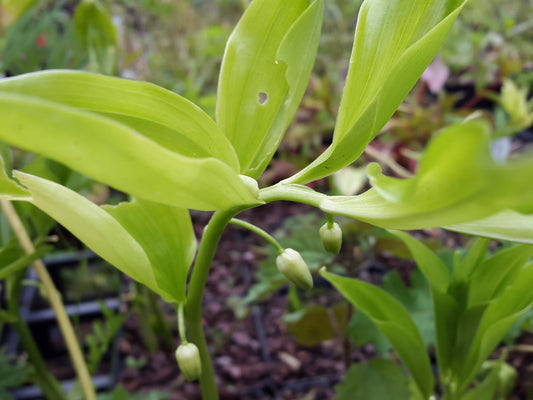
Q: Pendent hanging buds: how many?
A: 3